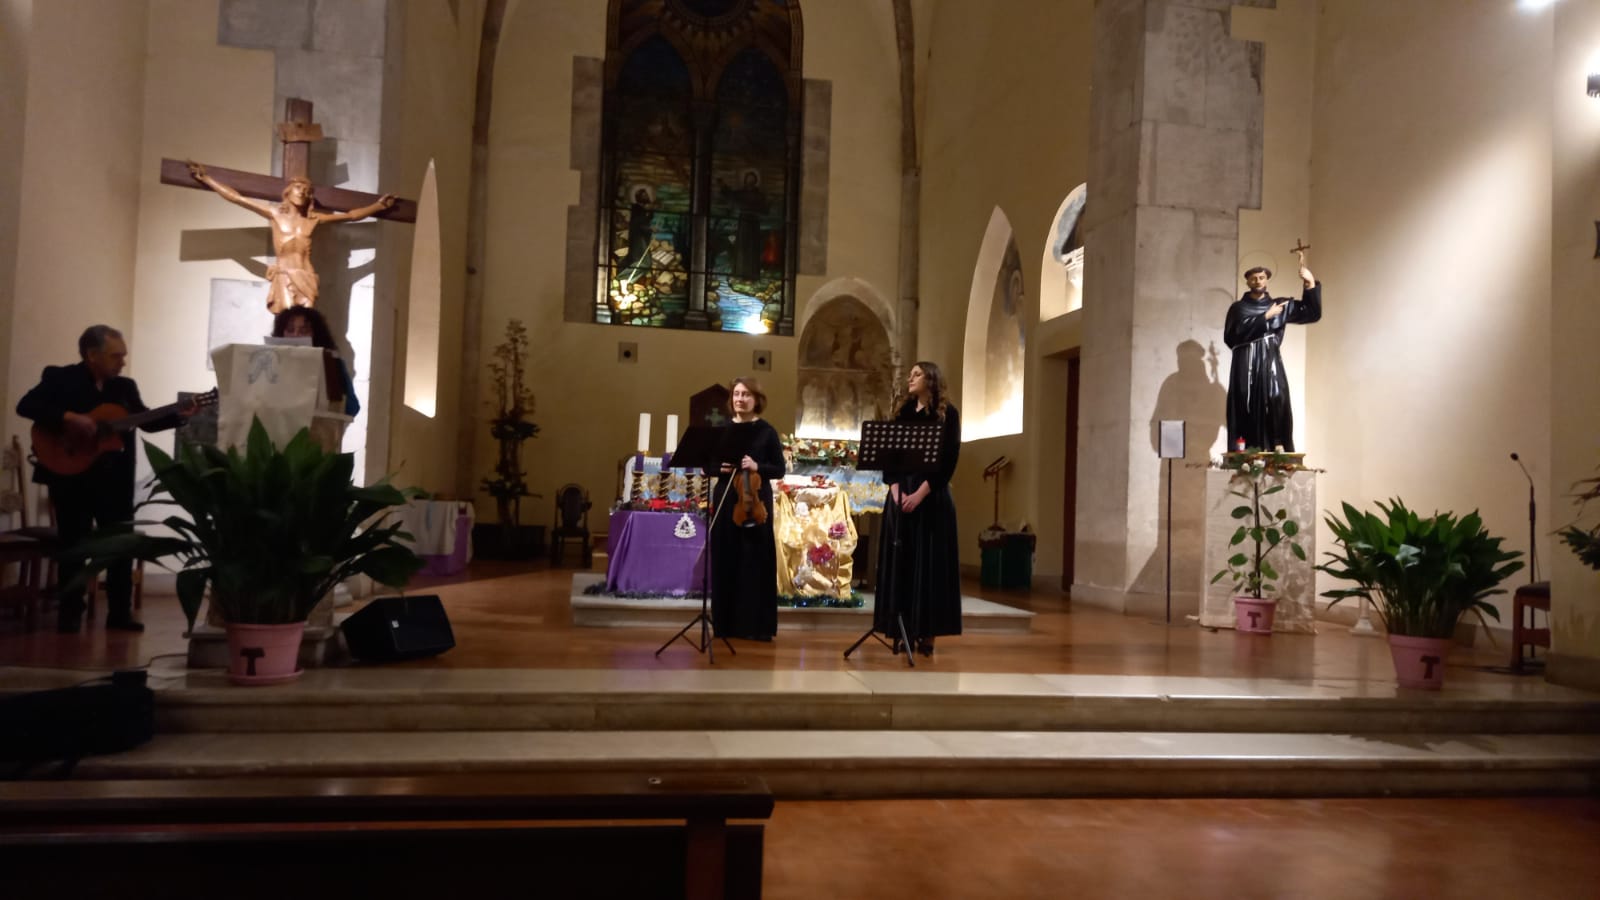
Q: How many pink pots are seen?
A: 3